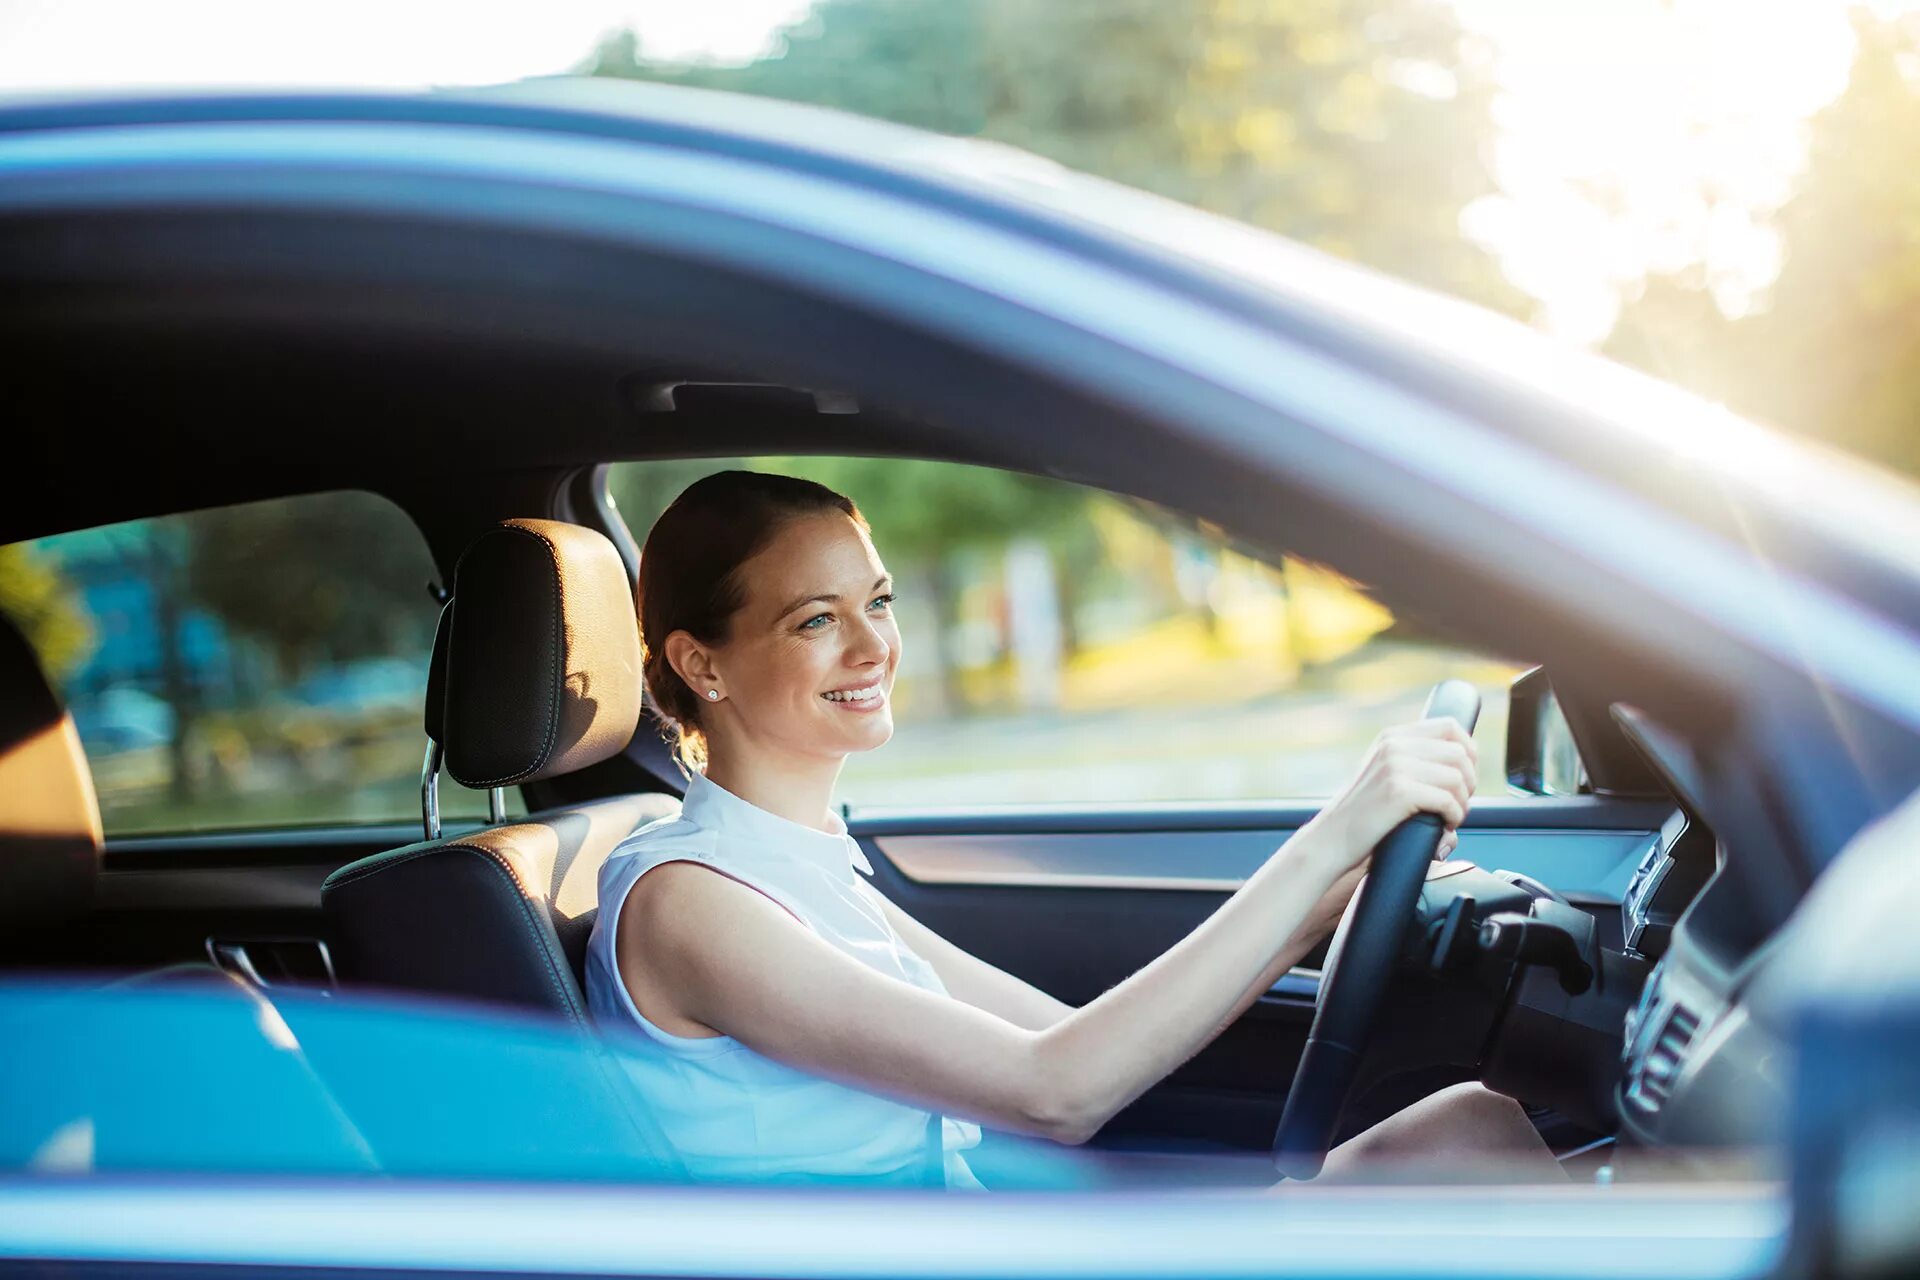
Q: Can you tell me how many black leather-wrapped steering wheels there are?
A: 1